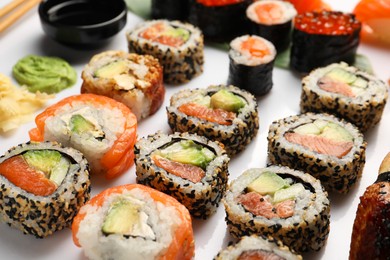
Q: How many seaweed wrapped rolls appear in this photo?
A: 5